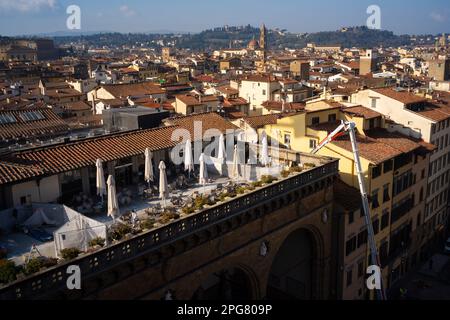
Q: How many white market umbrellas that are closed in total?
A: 9